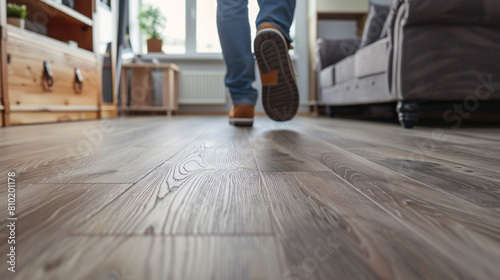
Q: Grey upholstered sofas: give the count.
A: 1